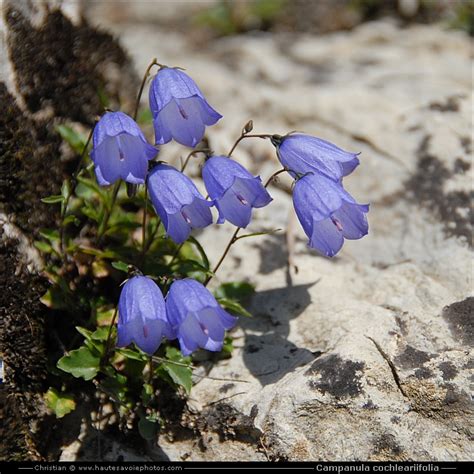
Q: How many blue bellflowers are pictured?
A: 8